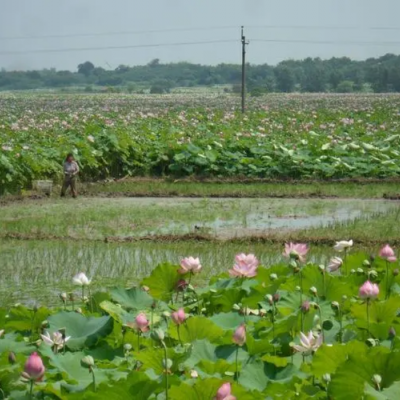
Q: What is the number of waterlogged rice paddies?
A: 2